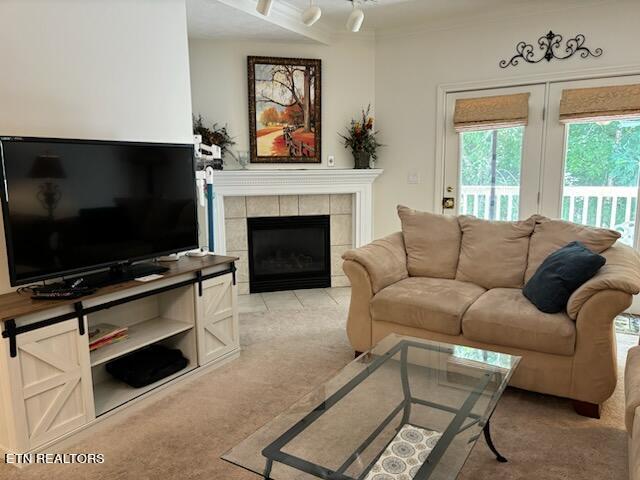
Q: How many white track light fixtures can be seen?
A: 3